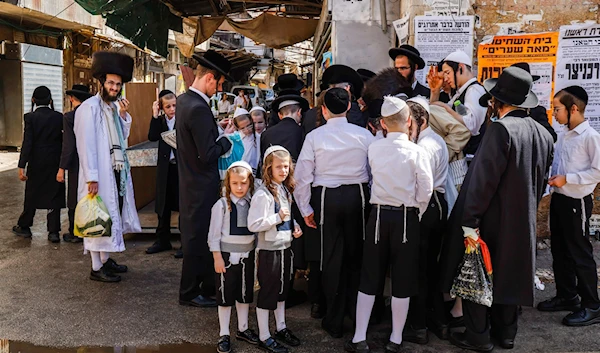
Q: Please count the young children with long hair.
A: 2